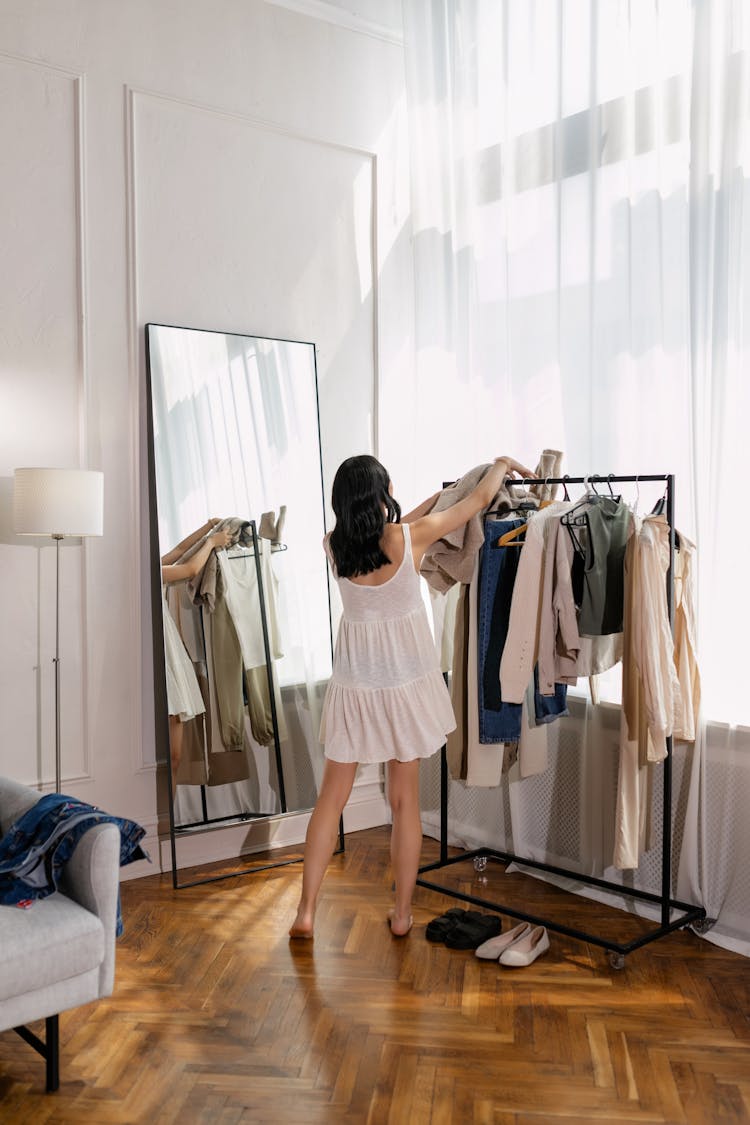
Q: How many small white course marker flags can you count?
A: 0